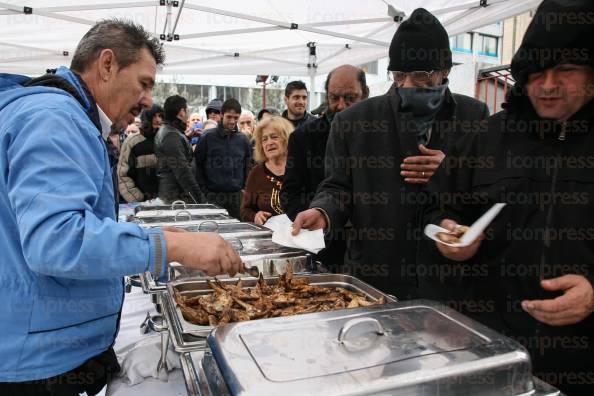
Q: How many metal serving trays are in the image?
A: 6